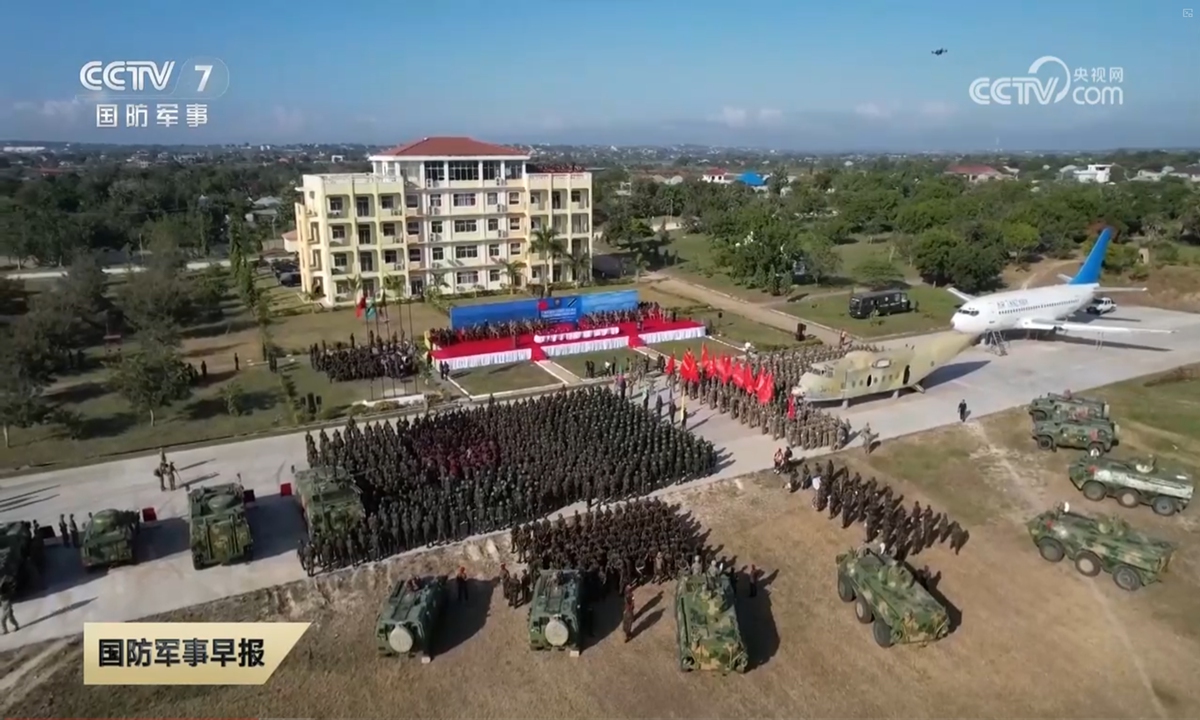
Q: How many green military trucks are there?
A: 12